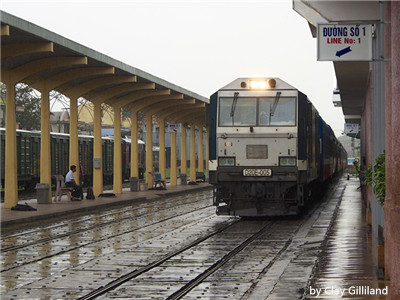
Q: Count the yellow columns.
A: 13